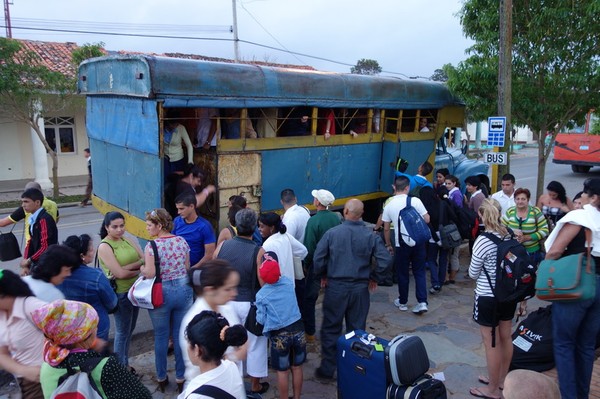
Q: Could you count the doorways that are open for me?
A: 1